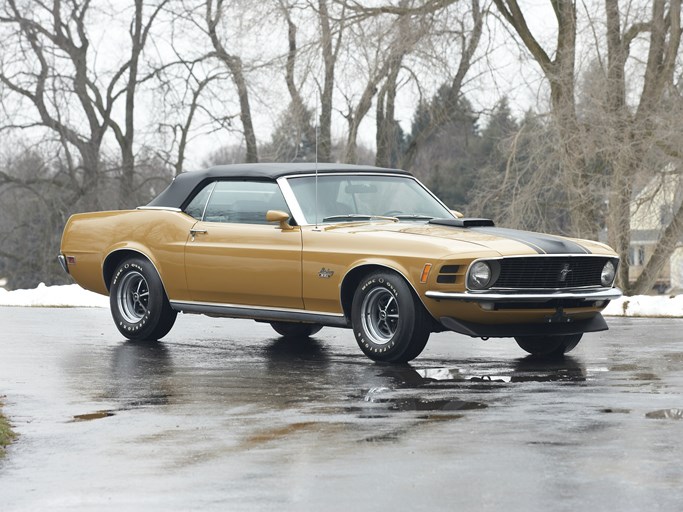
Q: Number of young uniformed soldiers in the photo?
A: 0